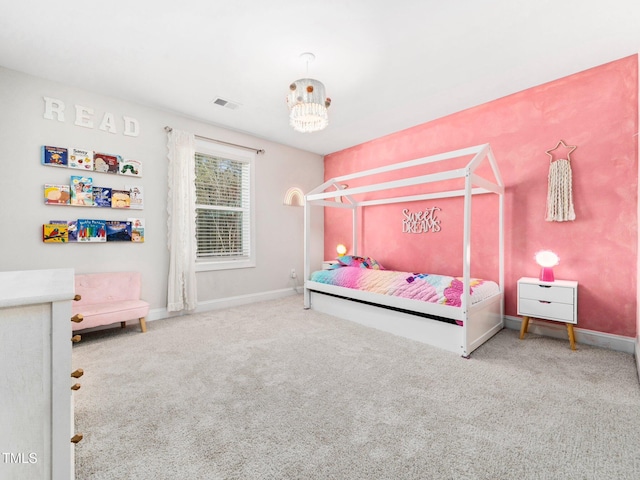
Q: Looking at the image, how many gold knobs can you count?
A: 6